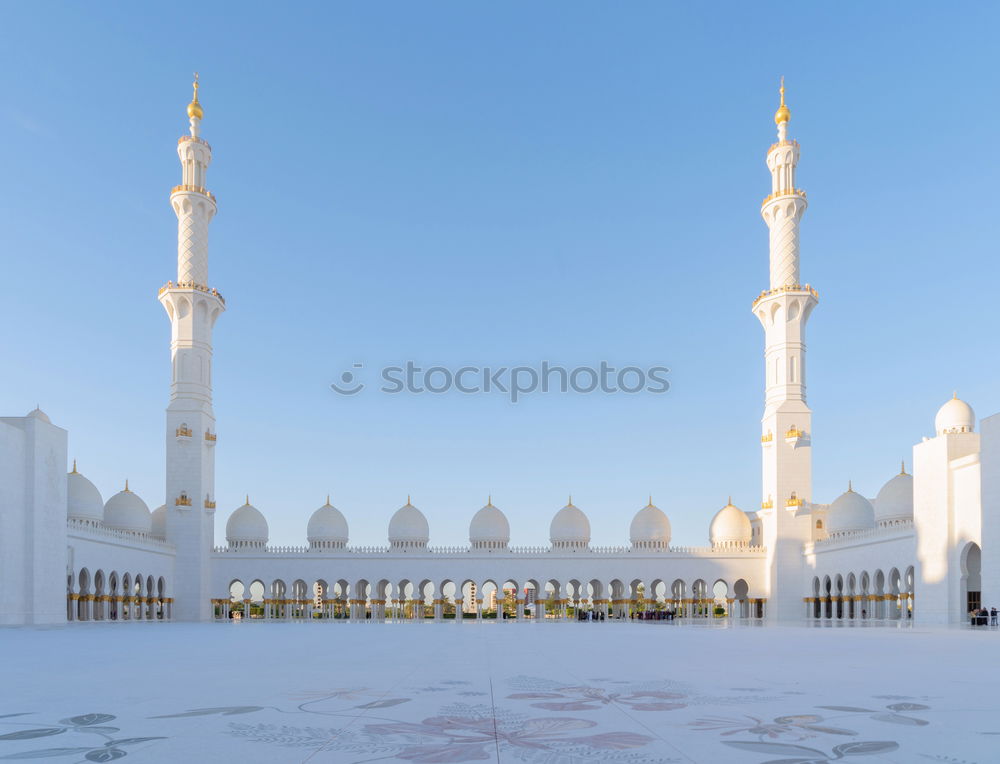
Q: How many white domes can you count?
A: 14